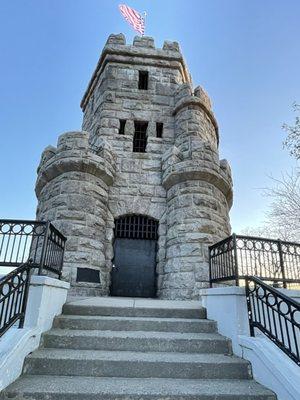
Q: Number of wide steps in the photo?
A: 5